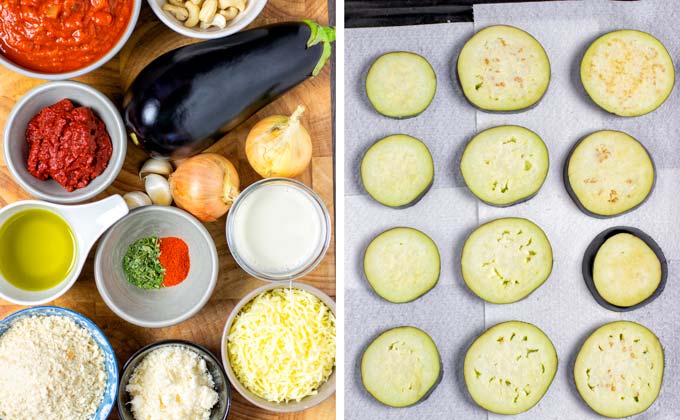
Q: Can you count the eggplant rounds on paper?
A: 12